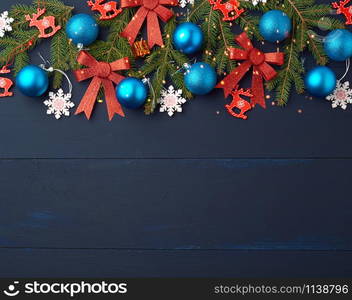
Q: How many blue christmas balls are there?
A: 8